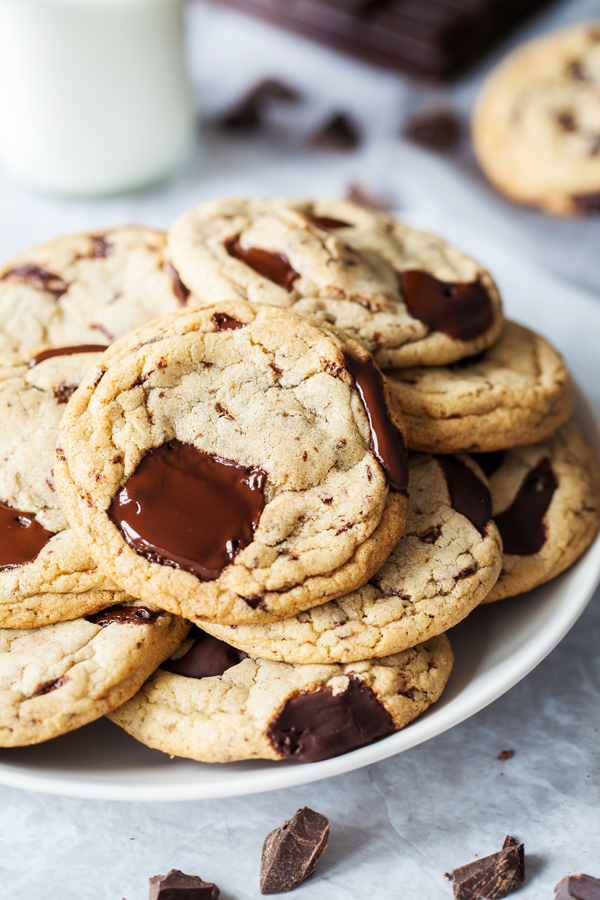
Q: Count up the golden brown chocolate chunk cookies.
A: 10